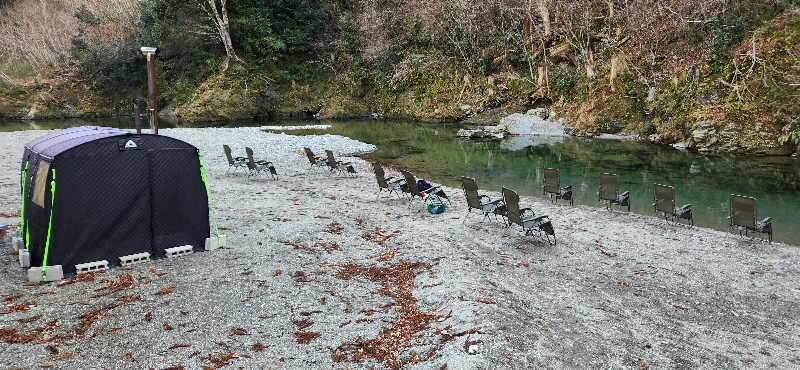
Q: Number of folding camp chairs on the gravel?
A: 12